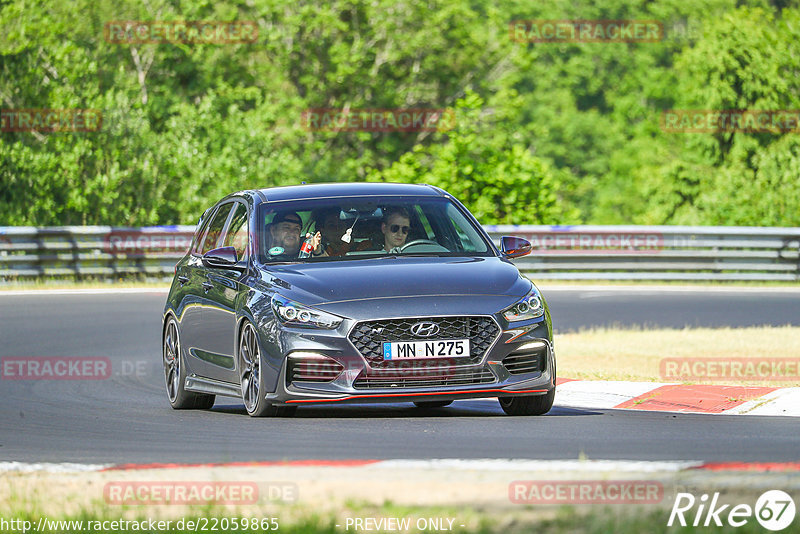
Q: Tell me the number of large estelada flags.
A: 0